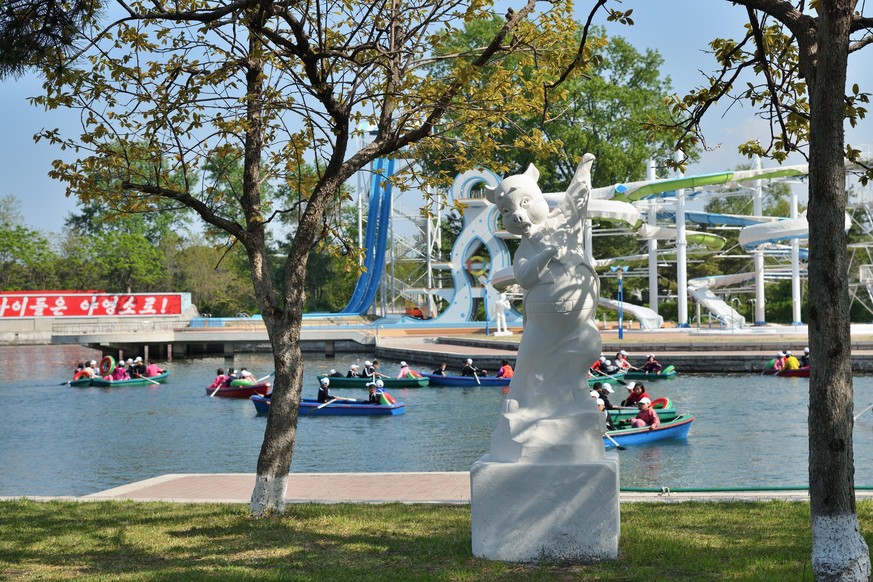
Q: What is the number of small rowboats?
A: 11